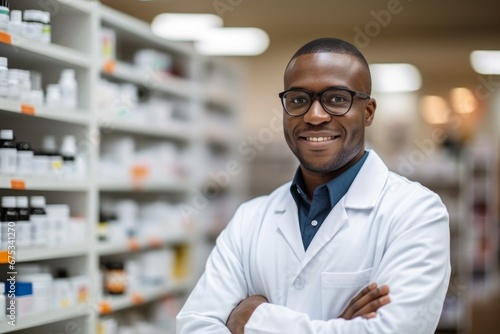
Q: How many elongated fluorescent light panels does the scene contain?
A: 4